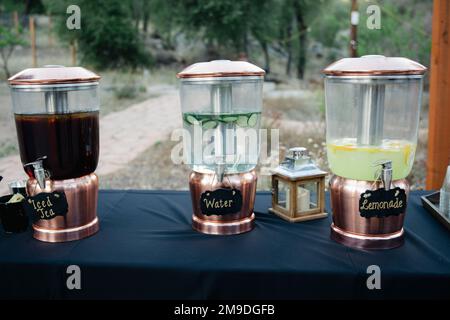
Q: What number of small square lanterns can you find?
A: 1